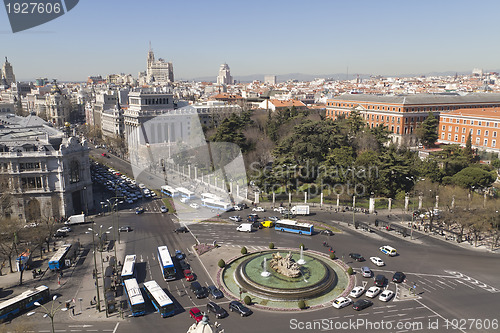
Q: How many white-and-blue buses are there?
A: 11